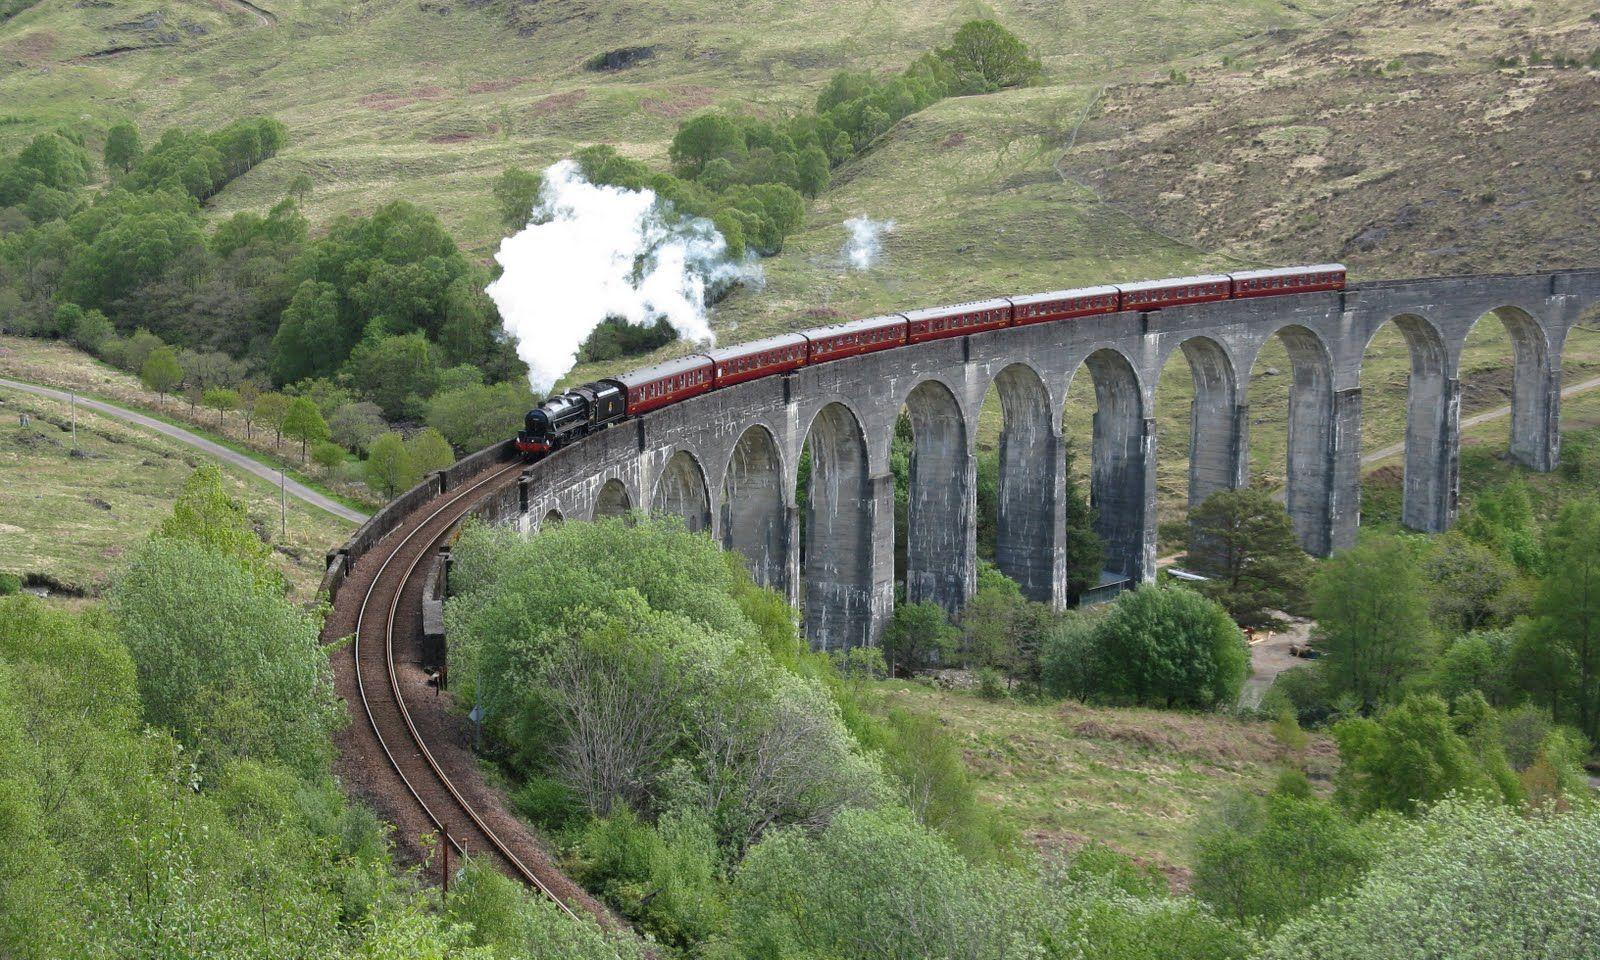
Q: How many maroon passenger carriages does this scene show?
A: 7